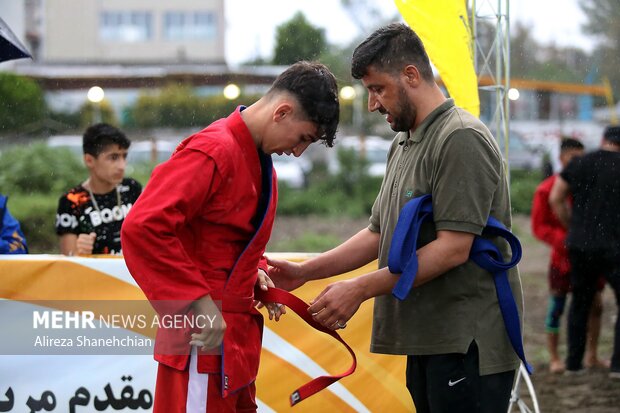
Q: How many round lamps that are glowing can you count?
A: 4